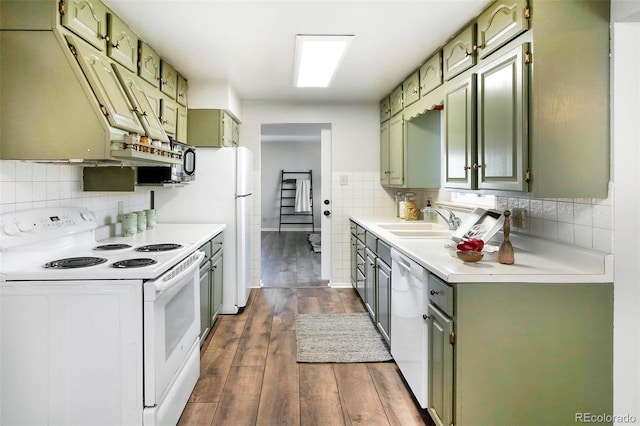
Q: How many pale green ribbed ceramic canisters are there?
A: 3